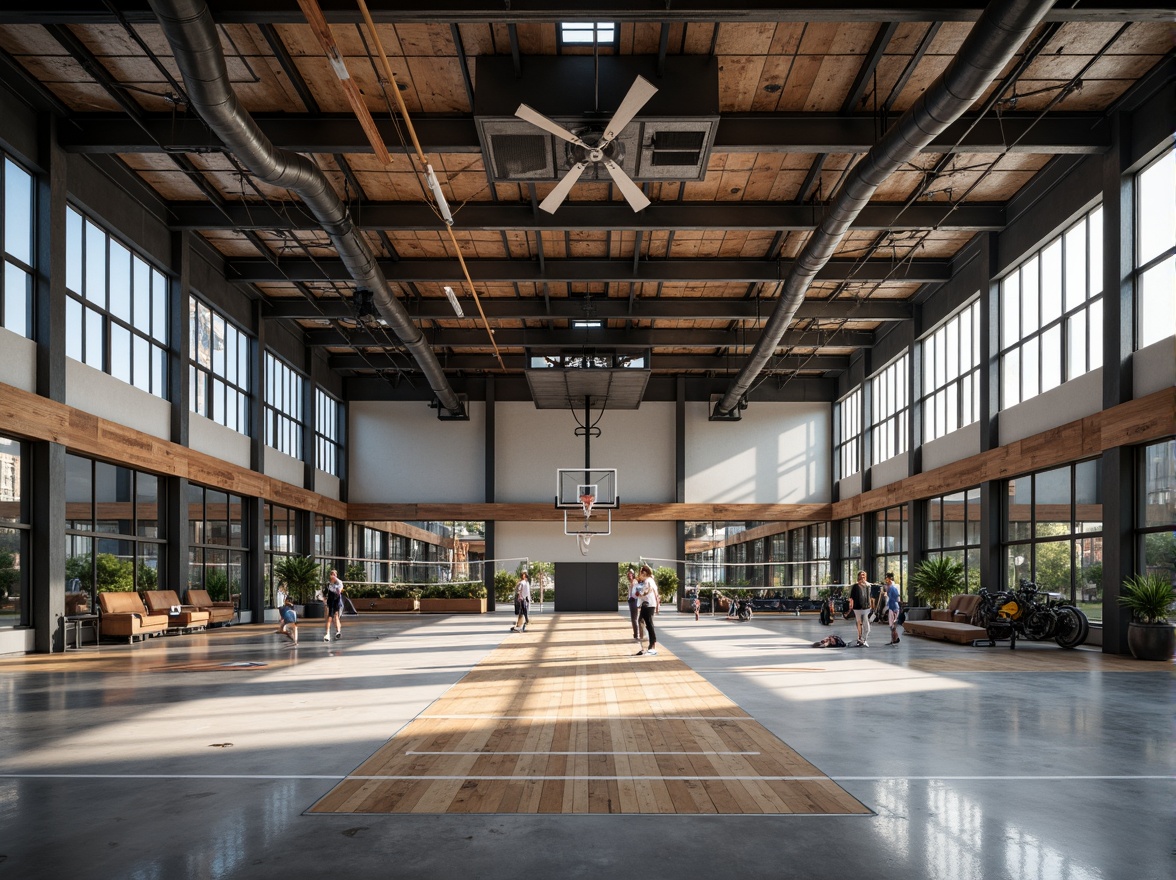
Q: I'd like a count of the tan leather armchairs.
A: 3